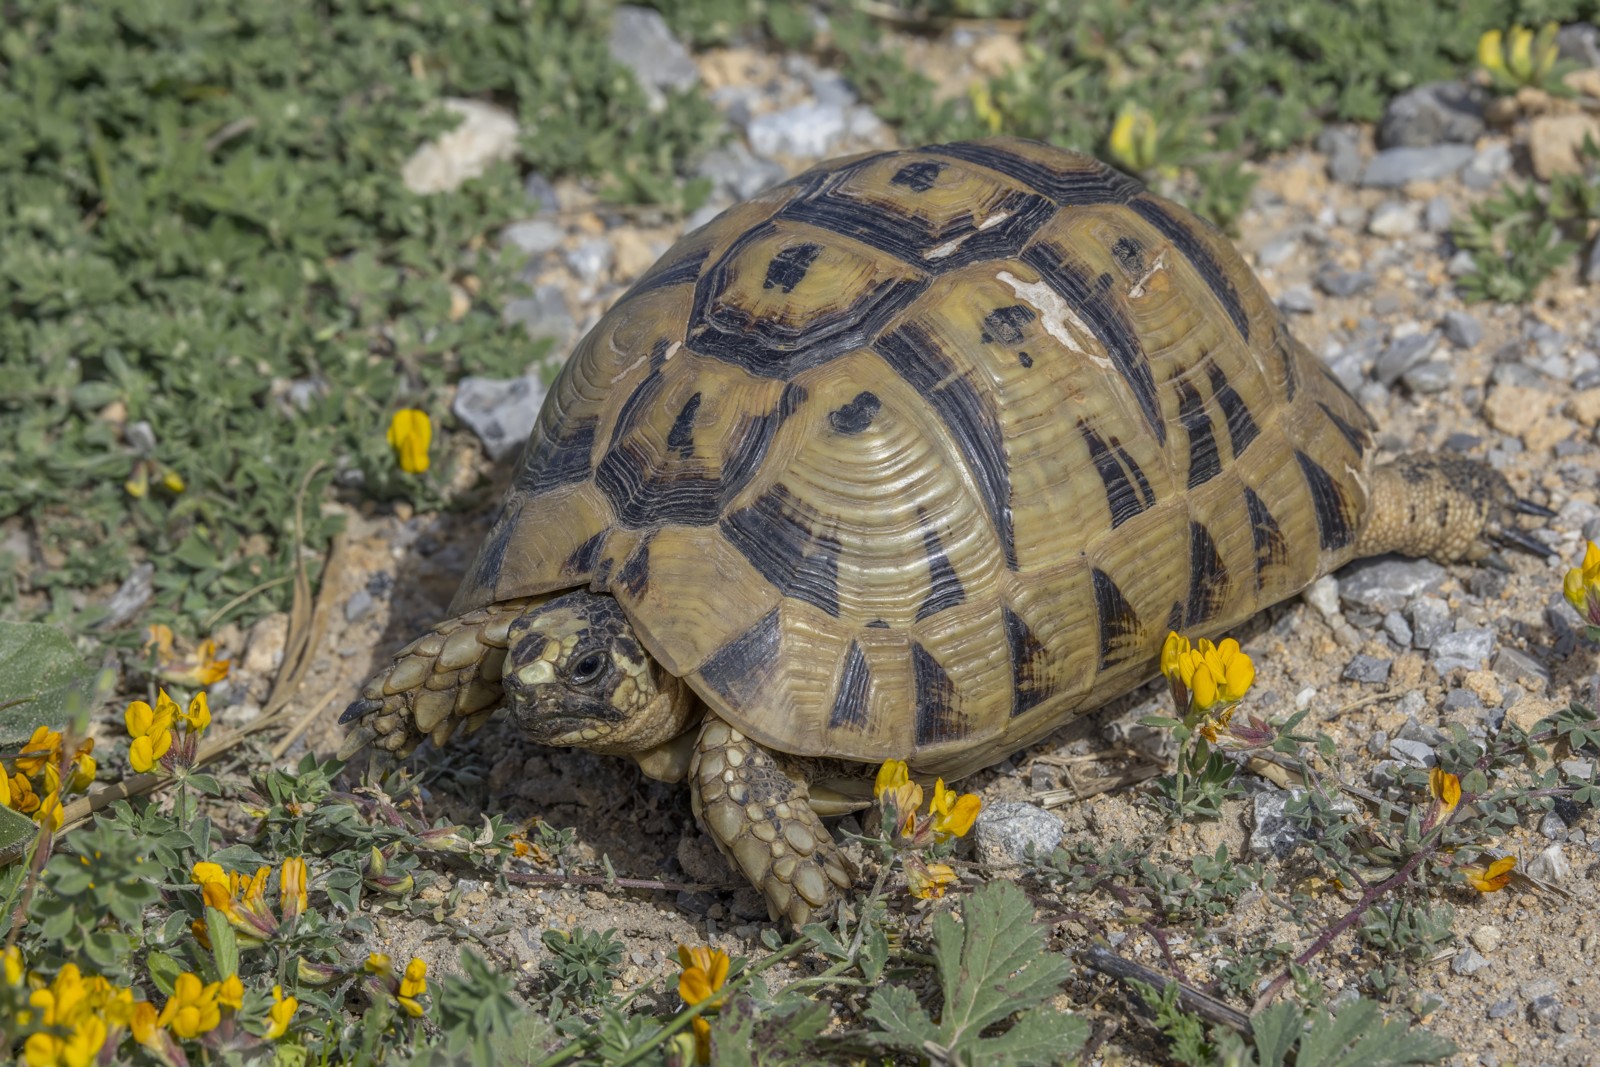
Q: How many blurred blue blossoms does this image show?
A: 0